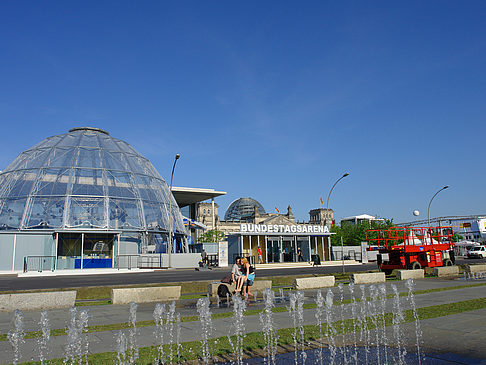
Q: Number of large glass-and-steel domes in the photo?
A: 2